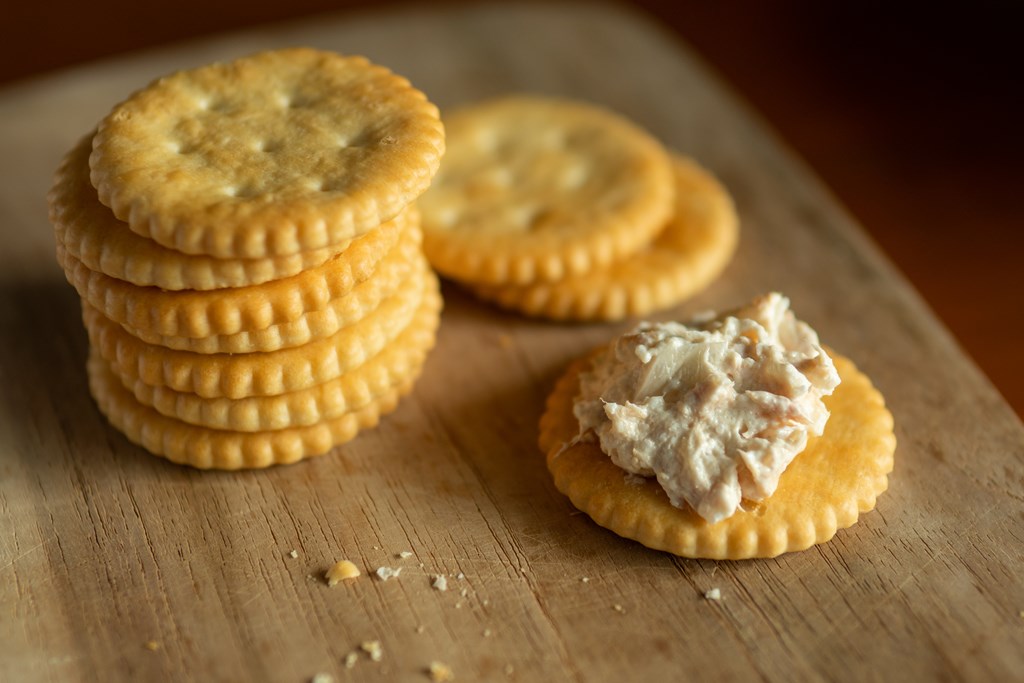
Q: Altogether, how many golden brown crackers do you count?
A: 10